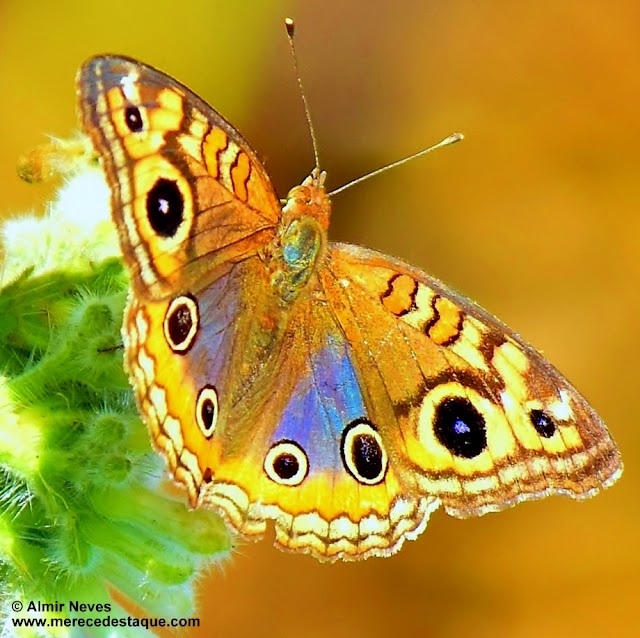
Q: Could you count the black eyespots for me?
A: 8